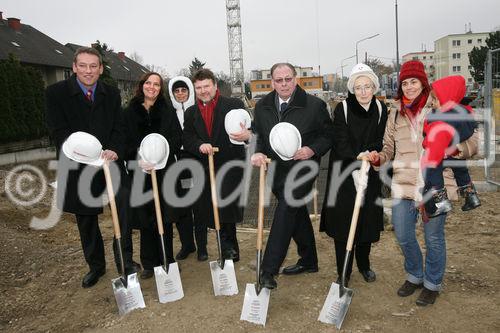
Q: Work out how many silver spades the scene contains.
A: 5